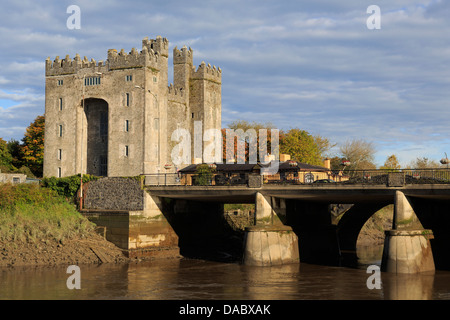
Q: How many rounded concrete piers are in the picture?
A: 2